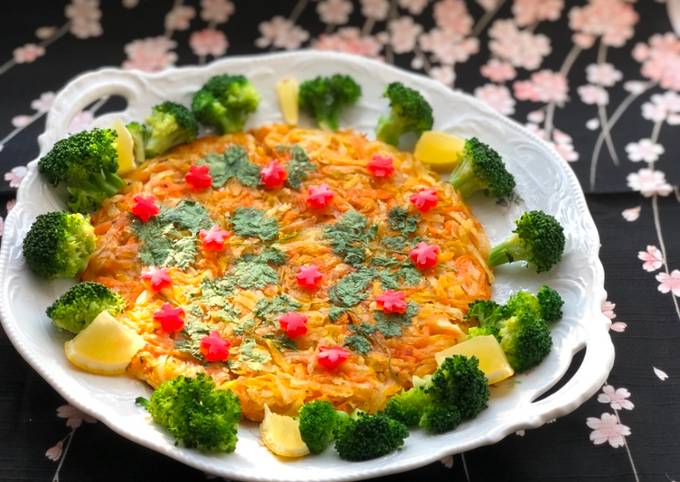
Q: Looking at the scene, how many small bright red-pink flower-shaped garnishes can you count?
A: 15